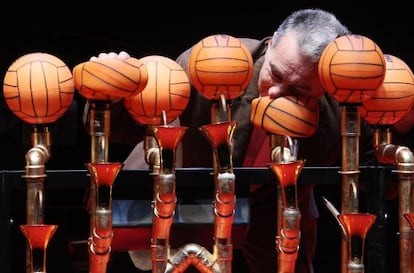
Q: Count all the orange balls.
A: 7